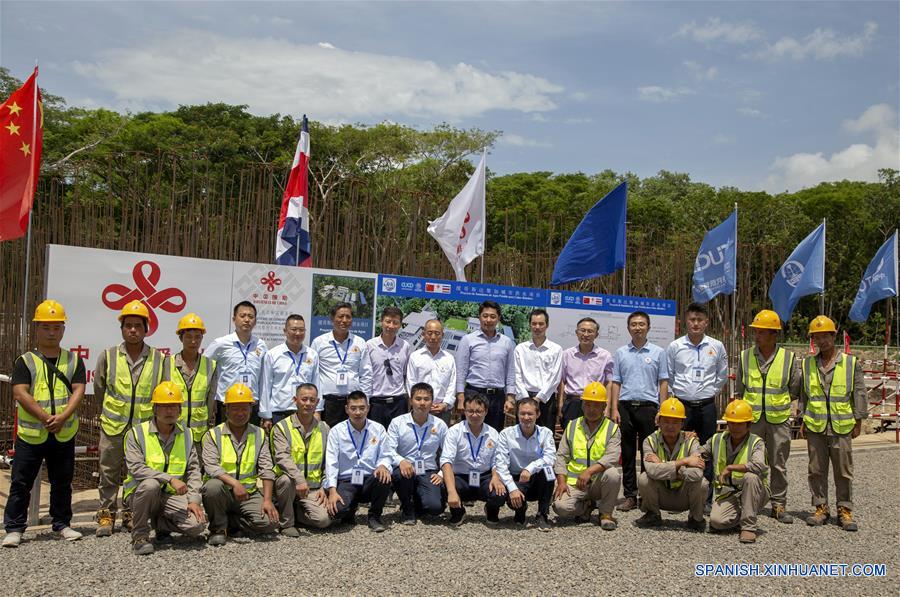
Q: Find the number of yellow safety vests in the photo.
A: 11